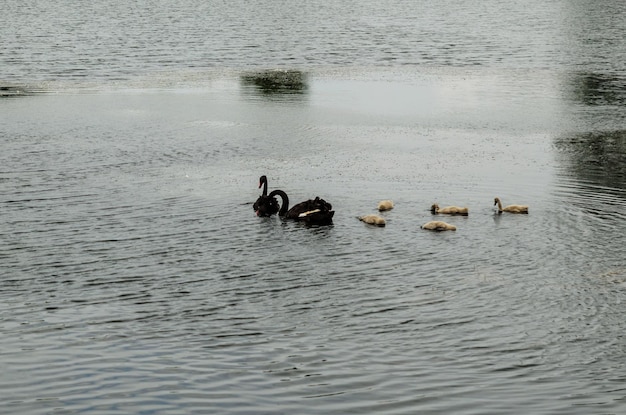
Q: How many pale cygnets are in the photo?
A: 5